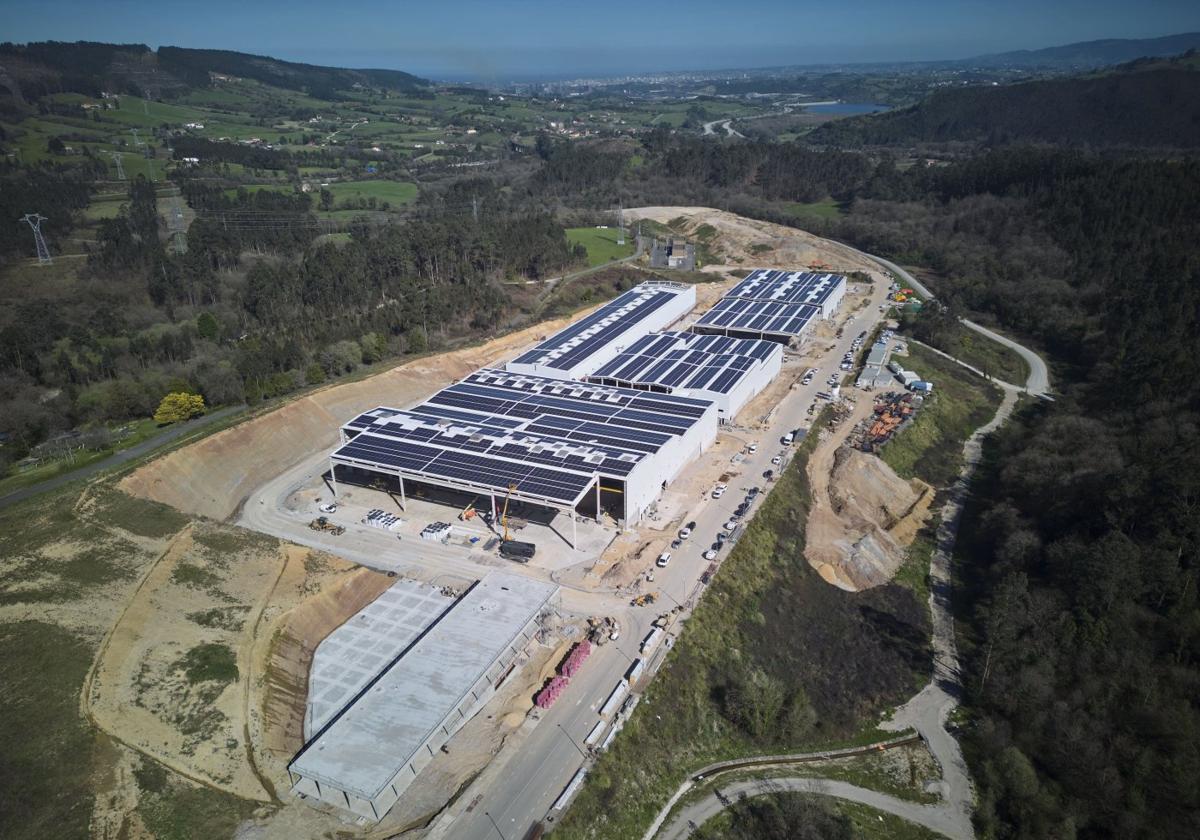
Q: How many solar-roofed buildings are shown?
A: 4